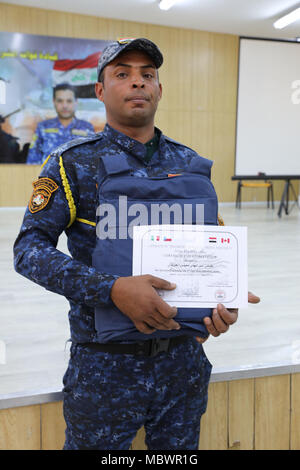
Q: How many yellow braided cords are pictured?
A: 1